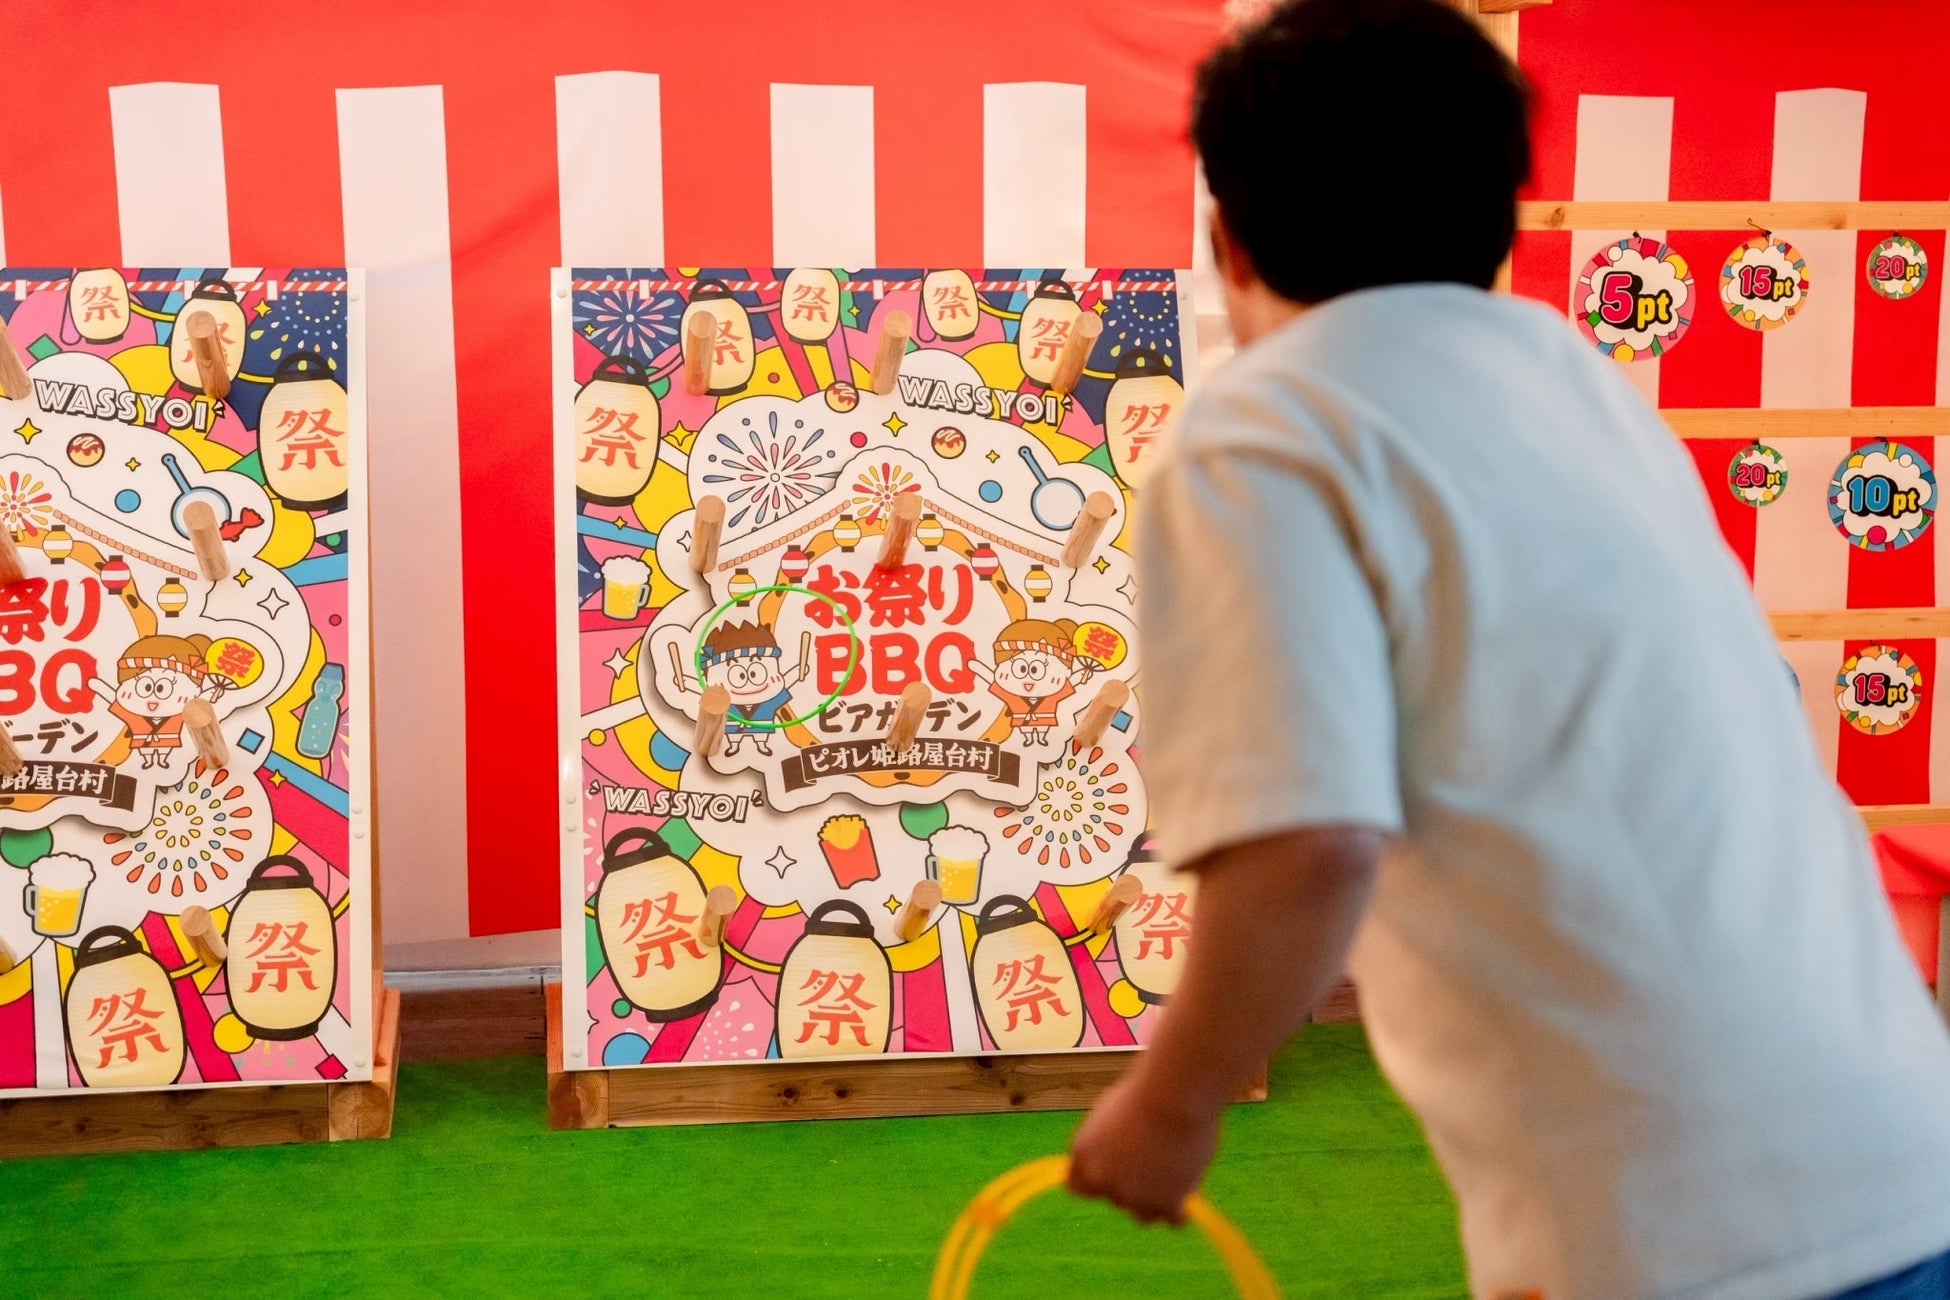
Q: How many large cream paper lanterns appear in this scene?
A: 15